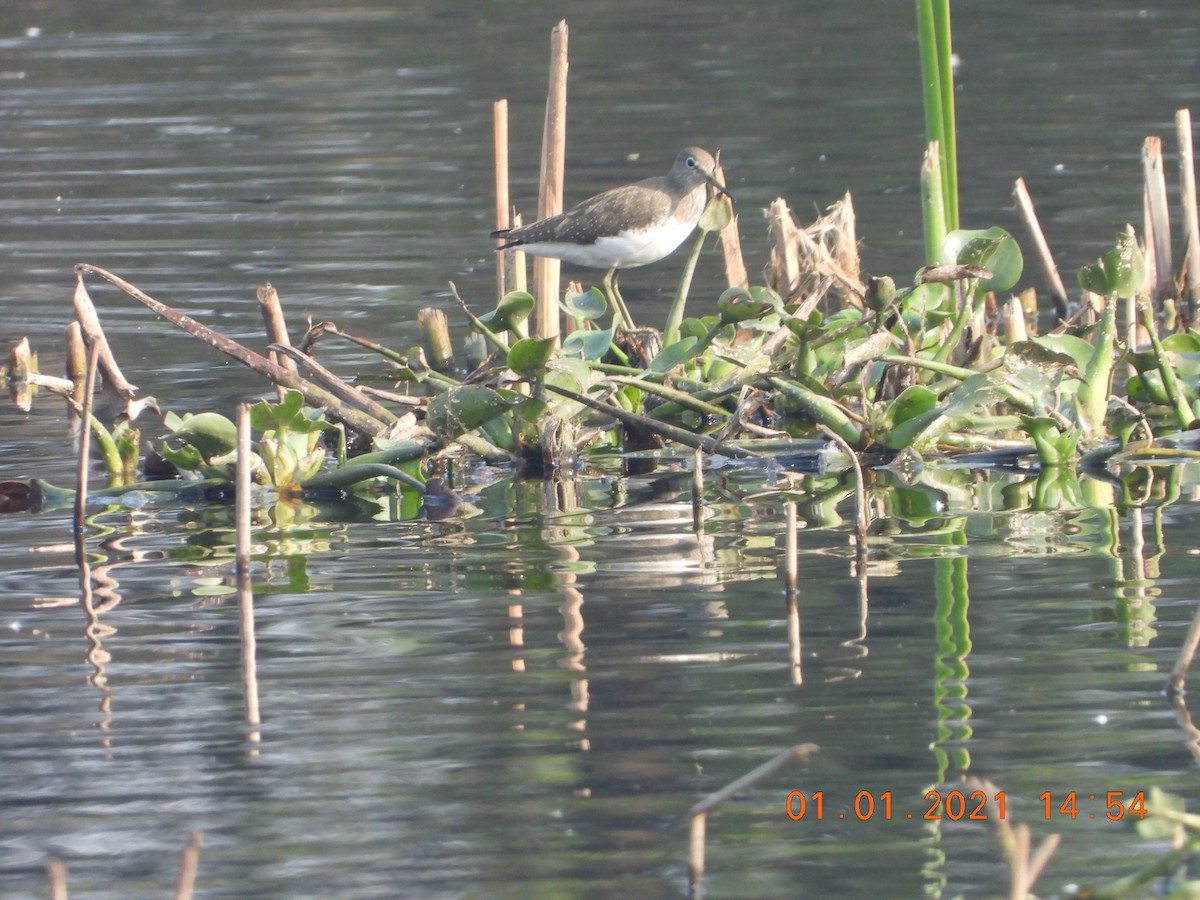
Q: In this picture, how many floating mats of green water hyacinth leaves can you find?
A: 1